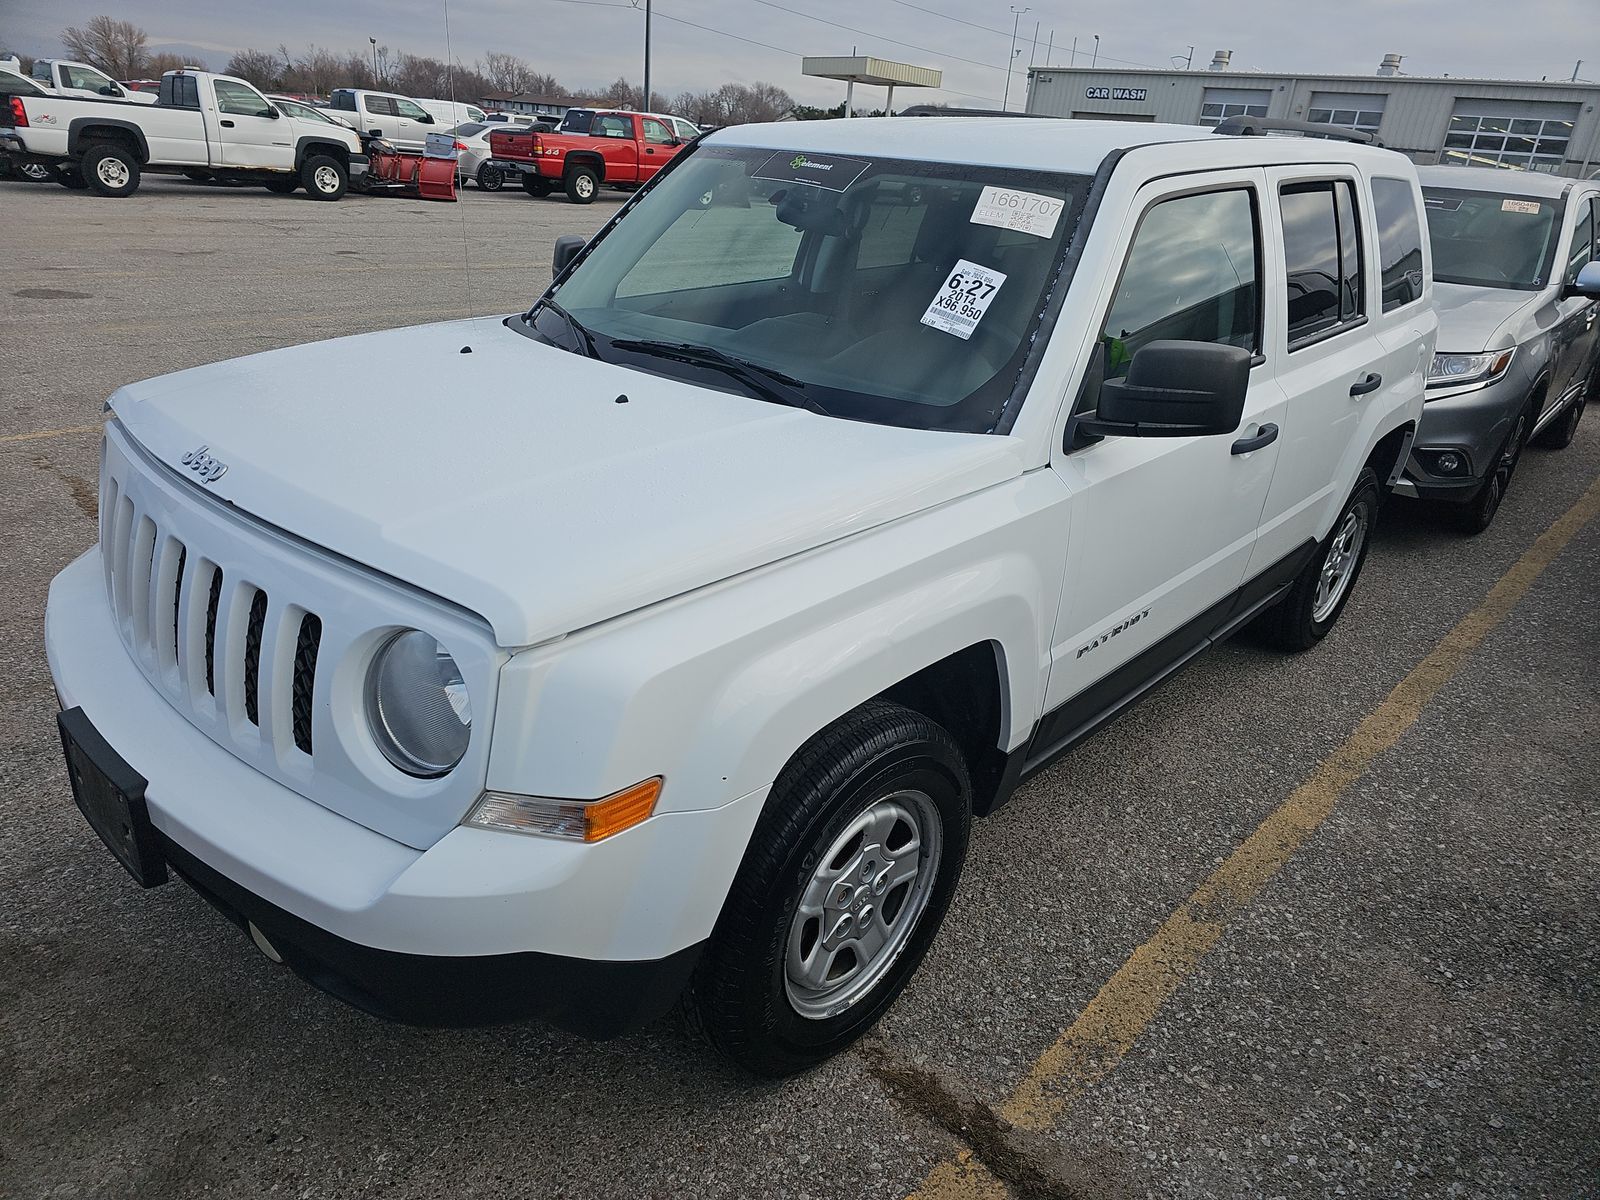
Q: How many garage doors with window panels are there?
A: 3